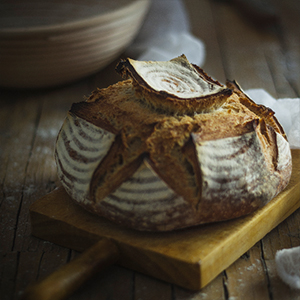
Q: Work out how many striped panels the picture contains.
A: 5